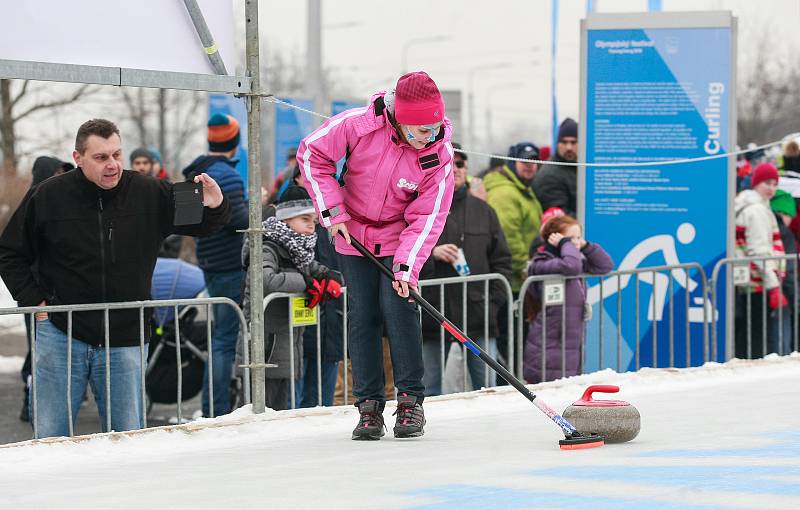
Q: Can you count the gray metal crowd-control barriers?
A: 4